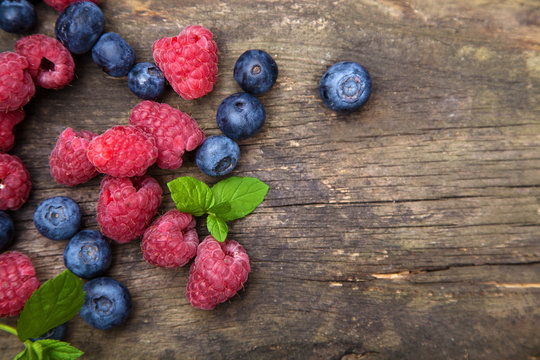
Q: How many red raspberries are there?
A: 13